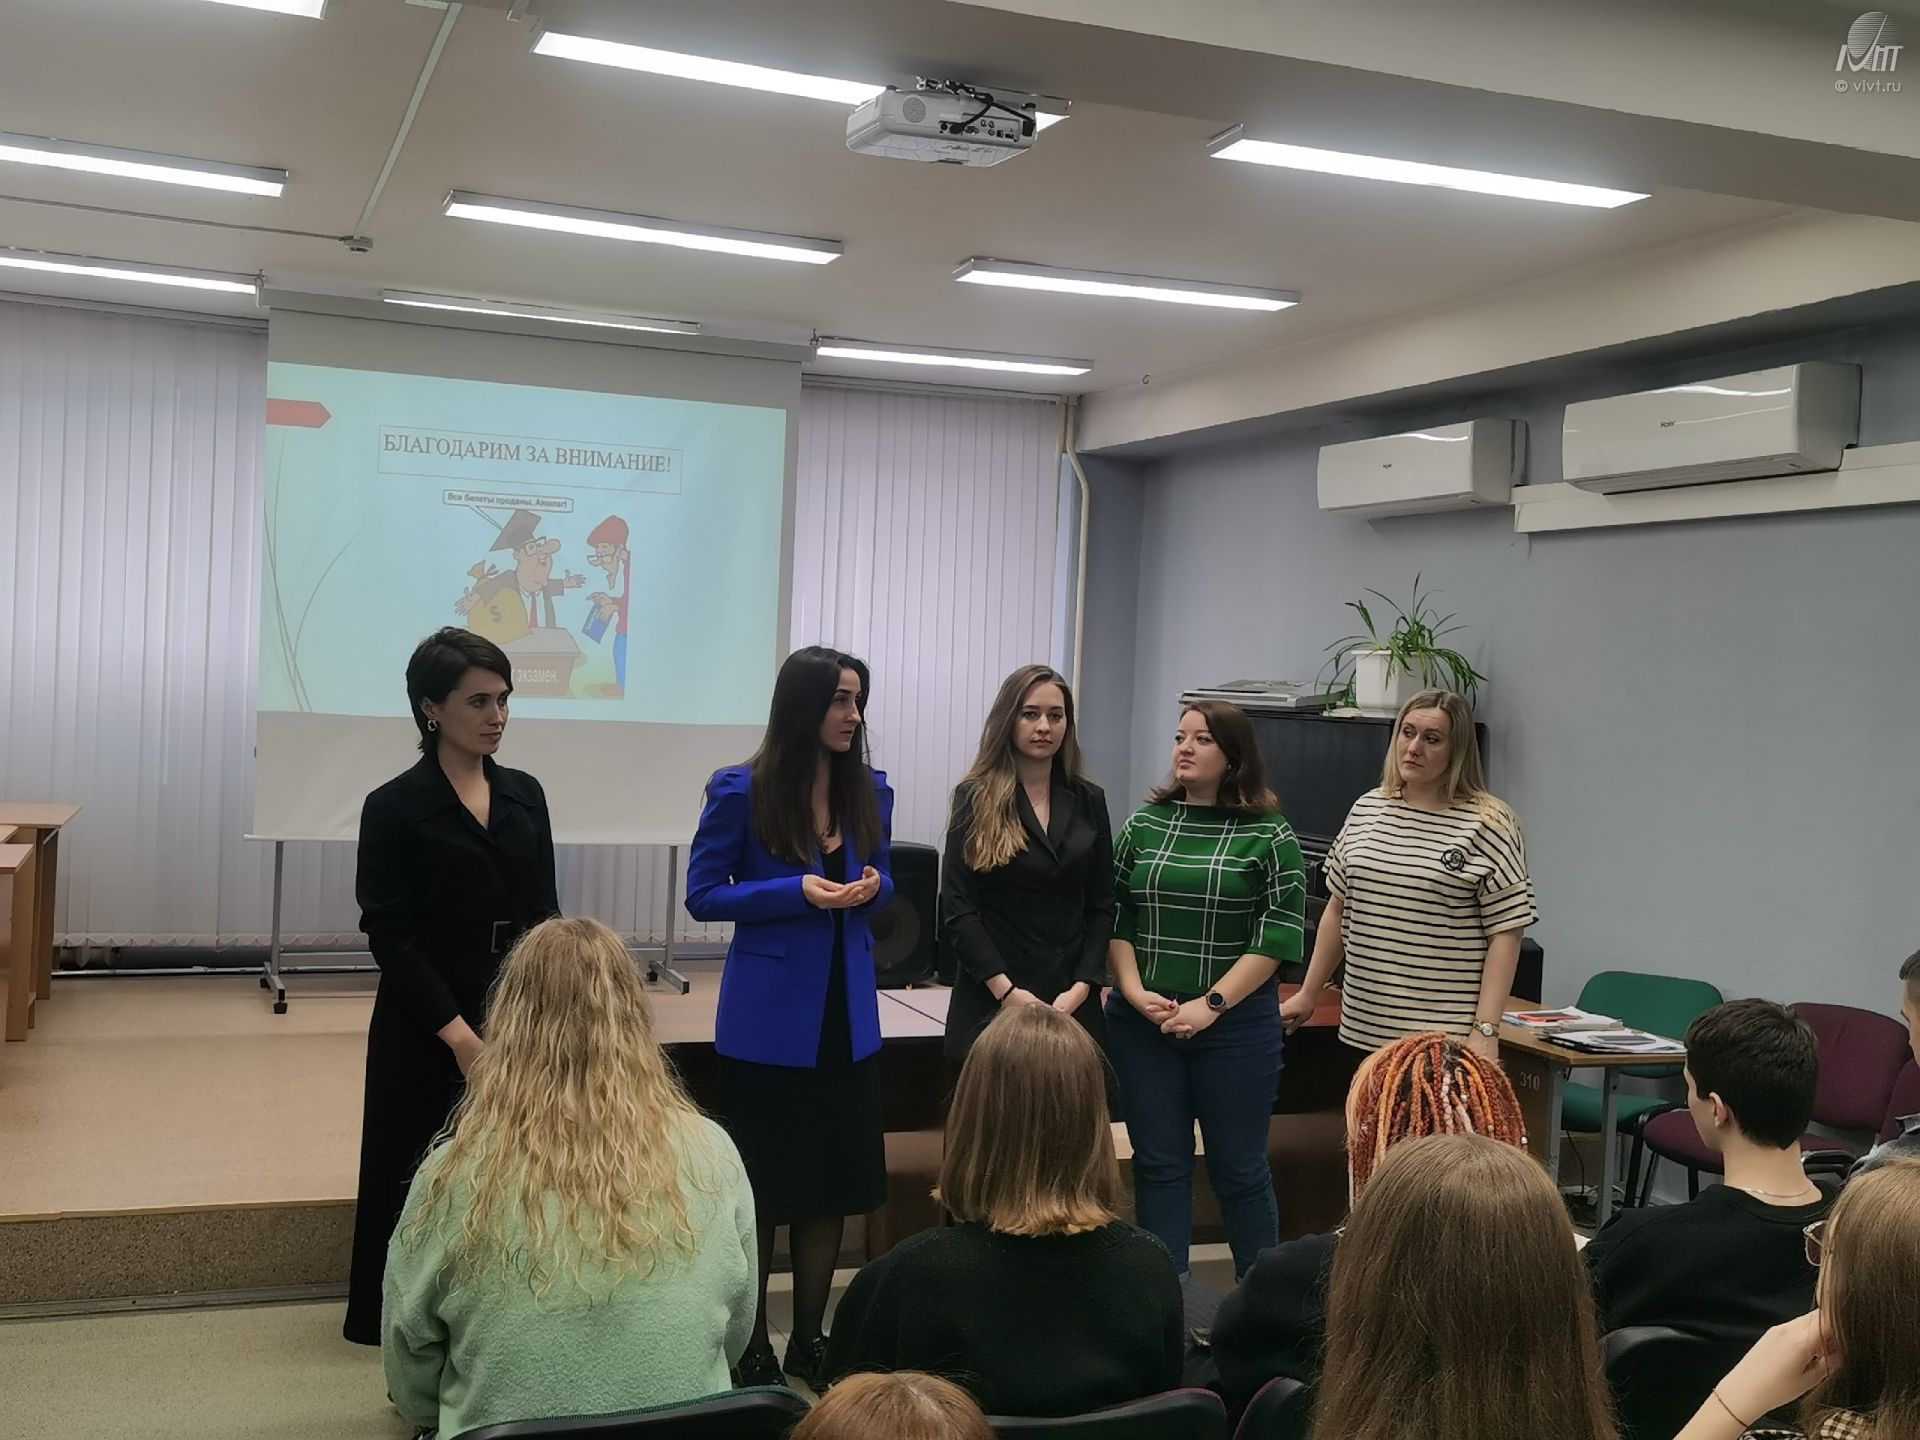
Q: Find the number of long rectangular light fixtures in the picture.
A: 9